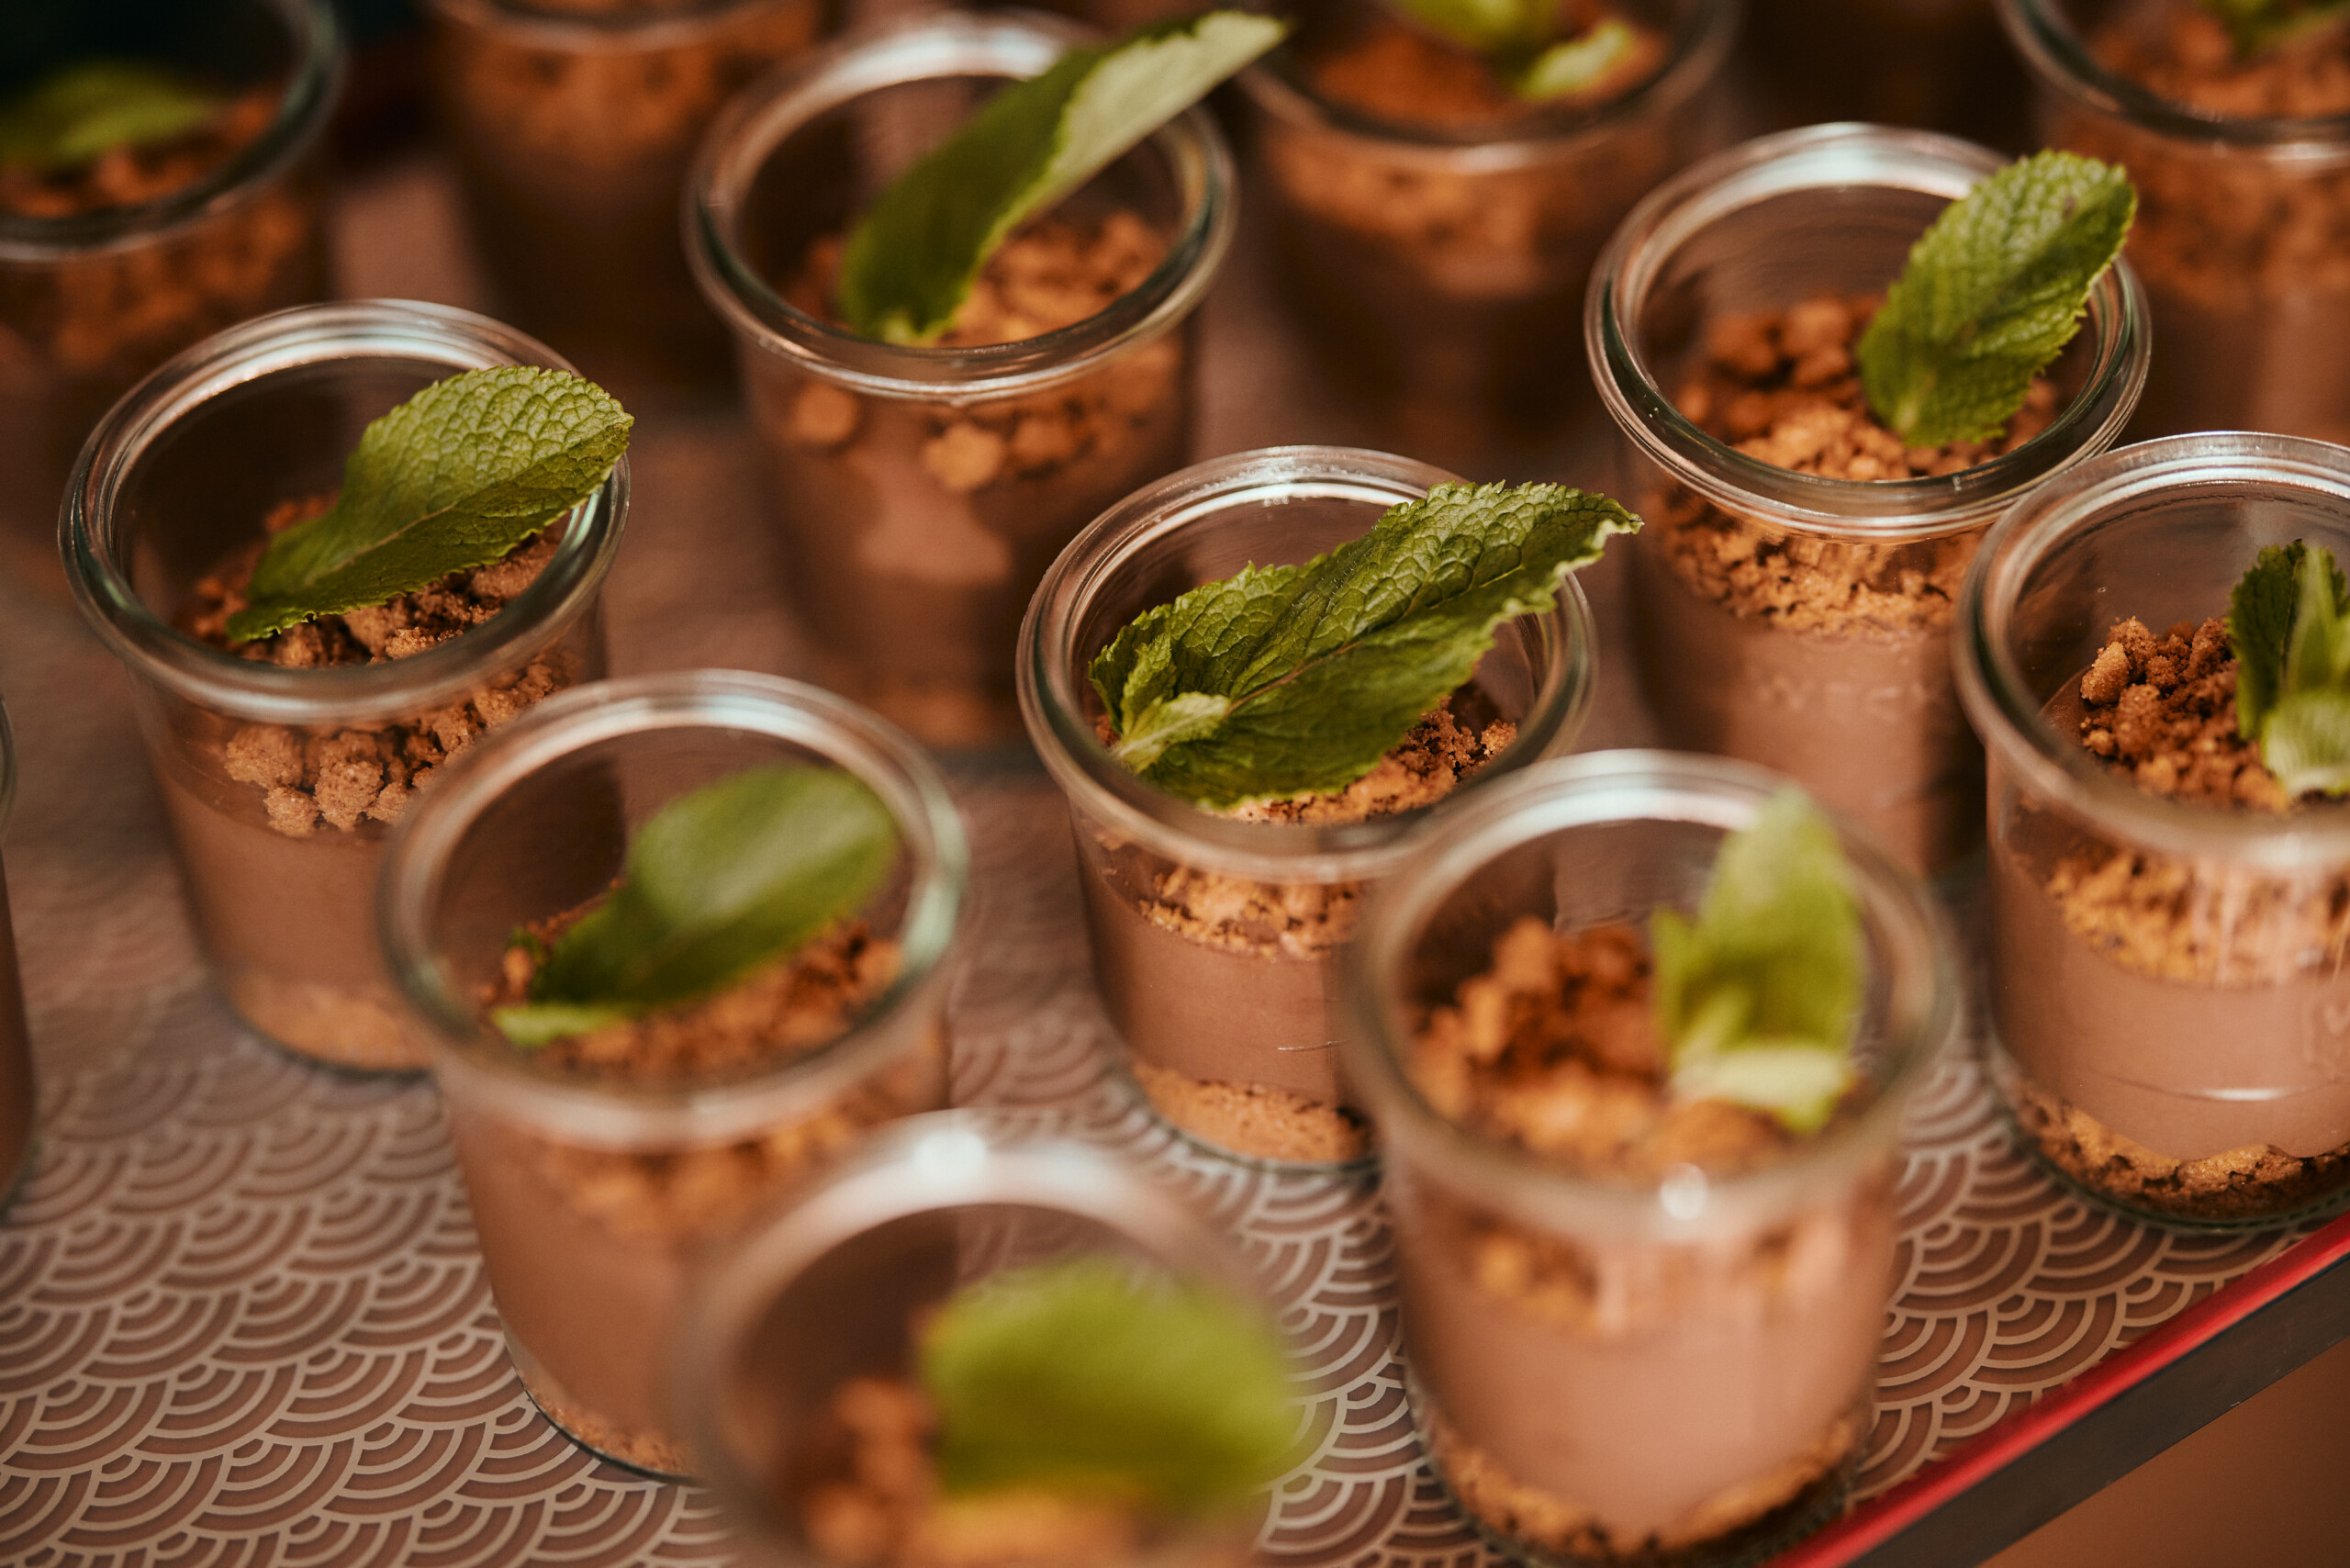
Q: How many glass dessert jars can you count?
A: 13